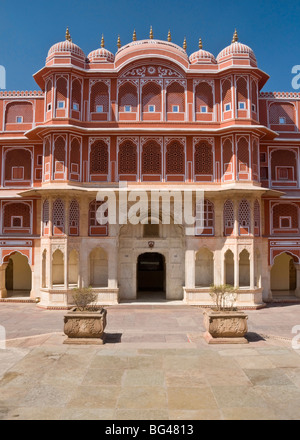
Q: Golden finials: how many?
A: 9